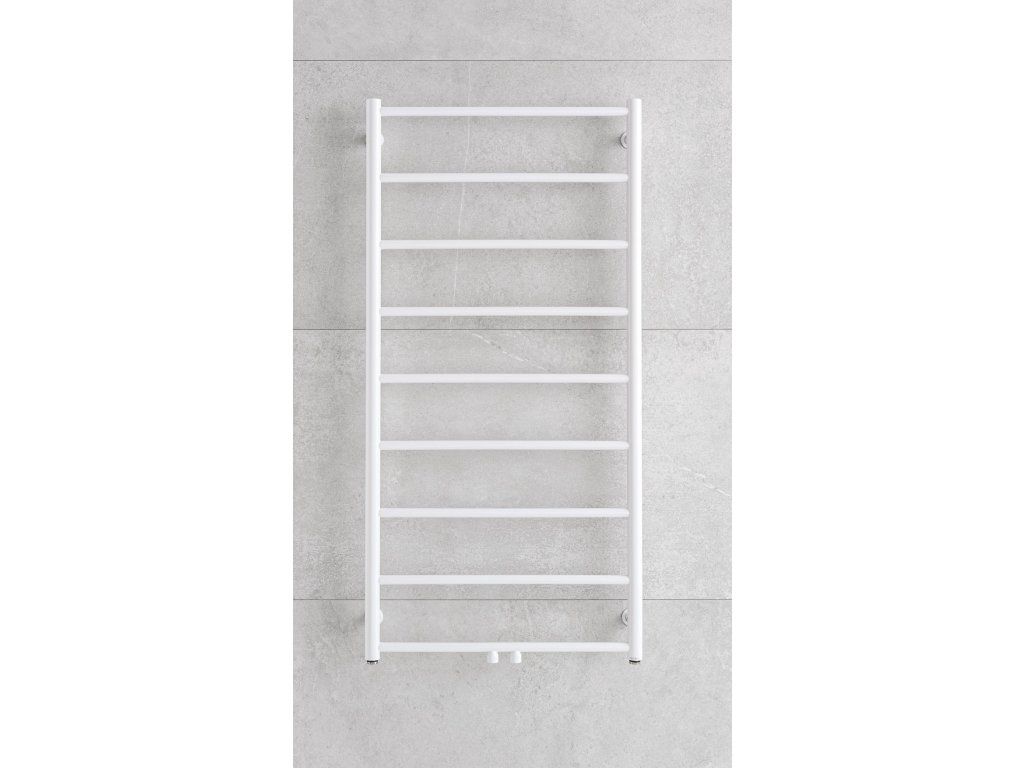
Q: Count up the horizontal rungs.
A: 9